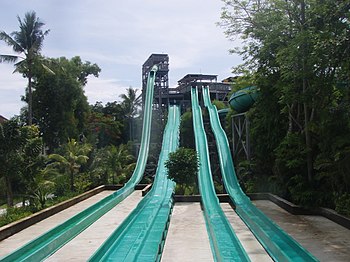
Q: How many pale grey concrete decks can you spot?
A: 5